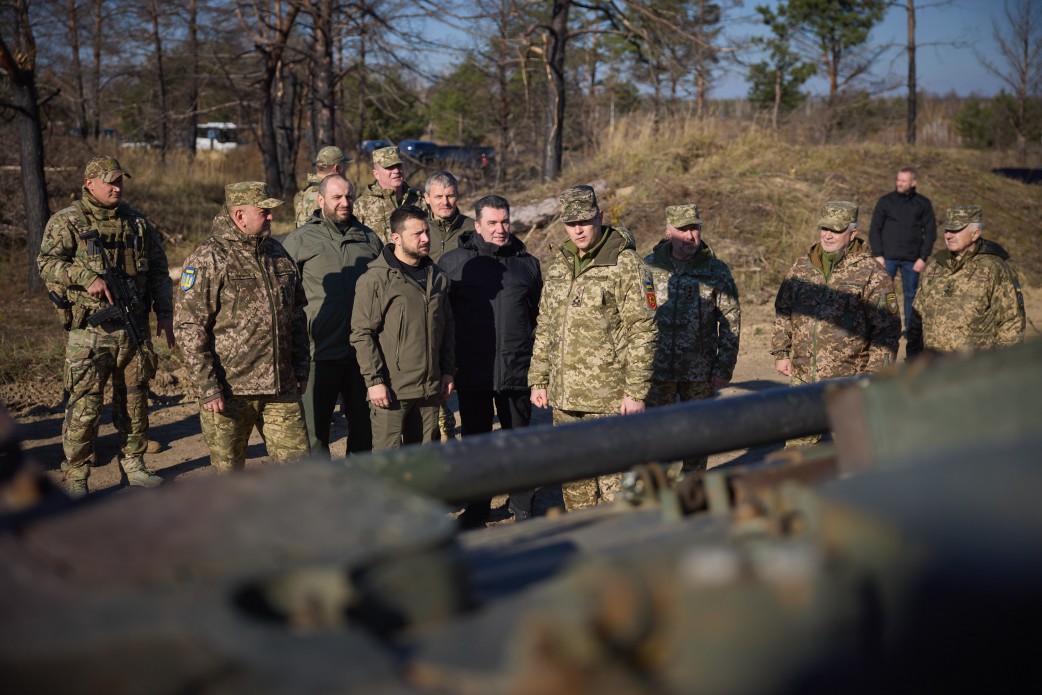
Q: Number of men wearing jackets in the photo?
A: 13